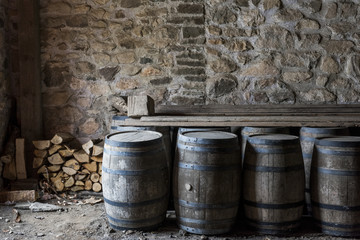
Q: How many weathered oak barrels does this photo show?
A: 8